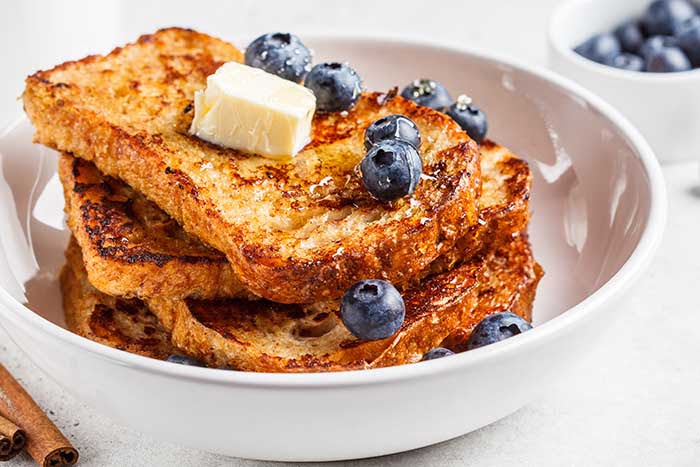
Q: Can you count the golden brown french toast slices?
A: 4